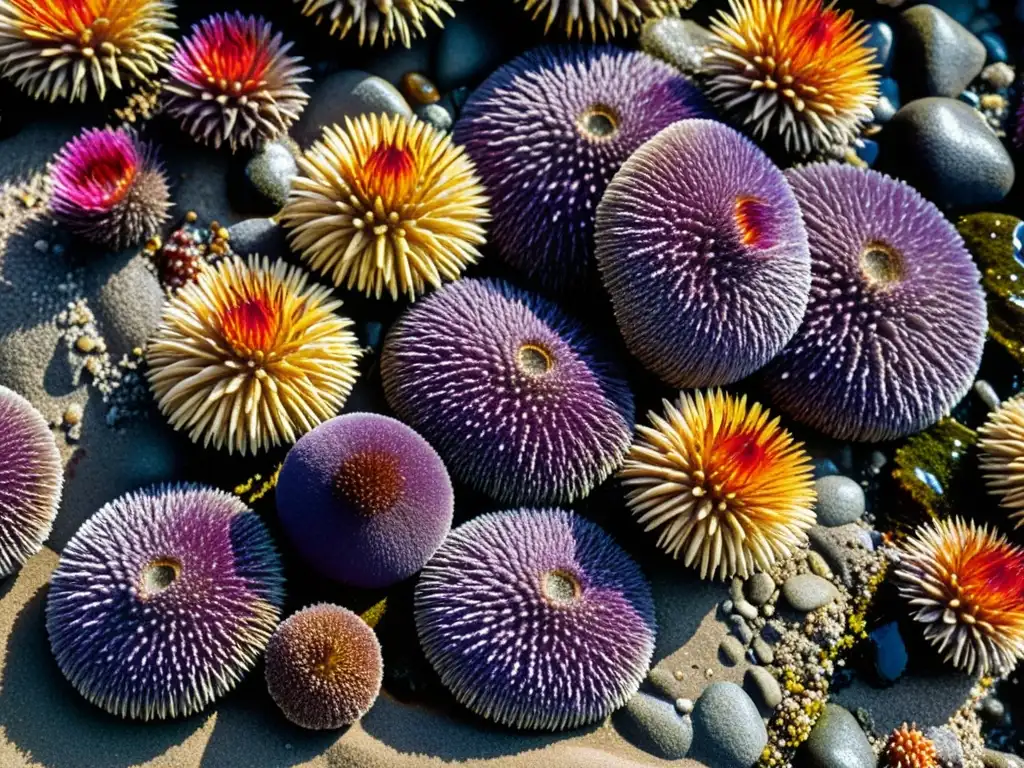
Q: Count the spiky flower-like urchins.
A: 11